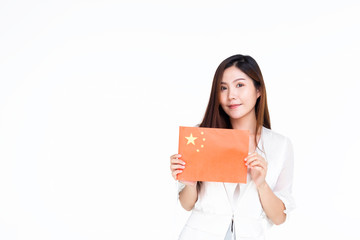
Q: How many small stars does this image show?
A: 4